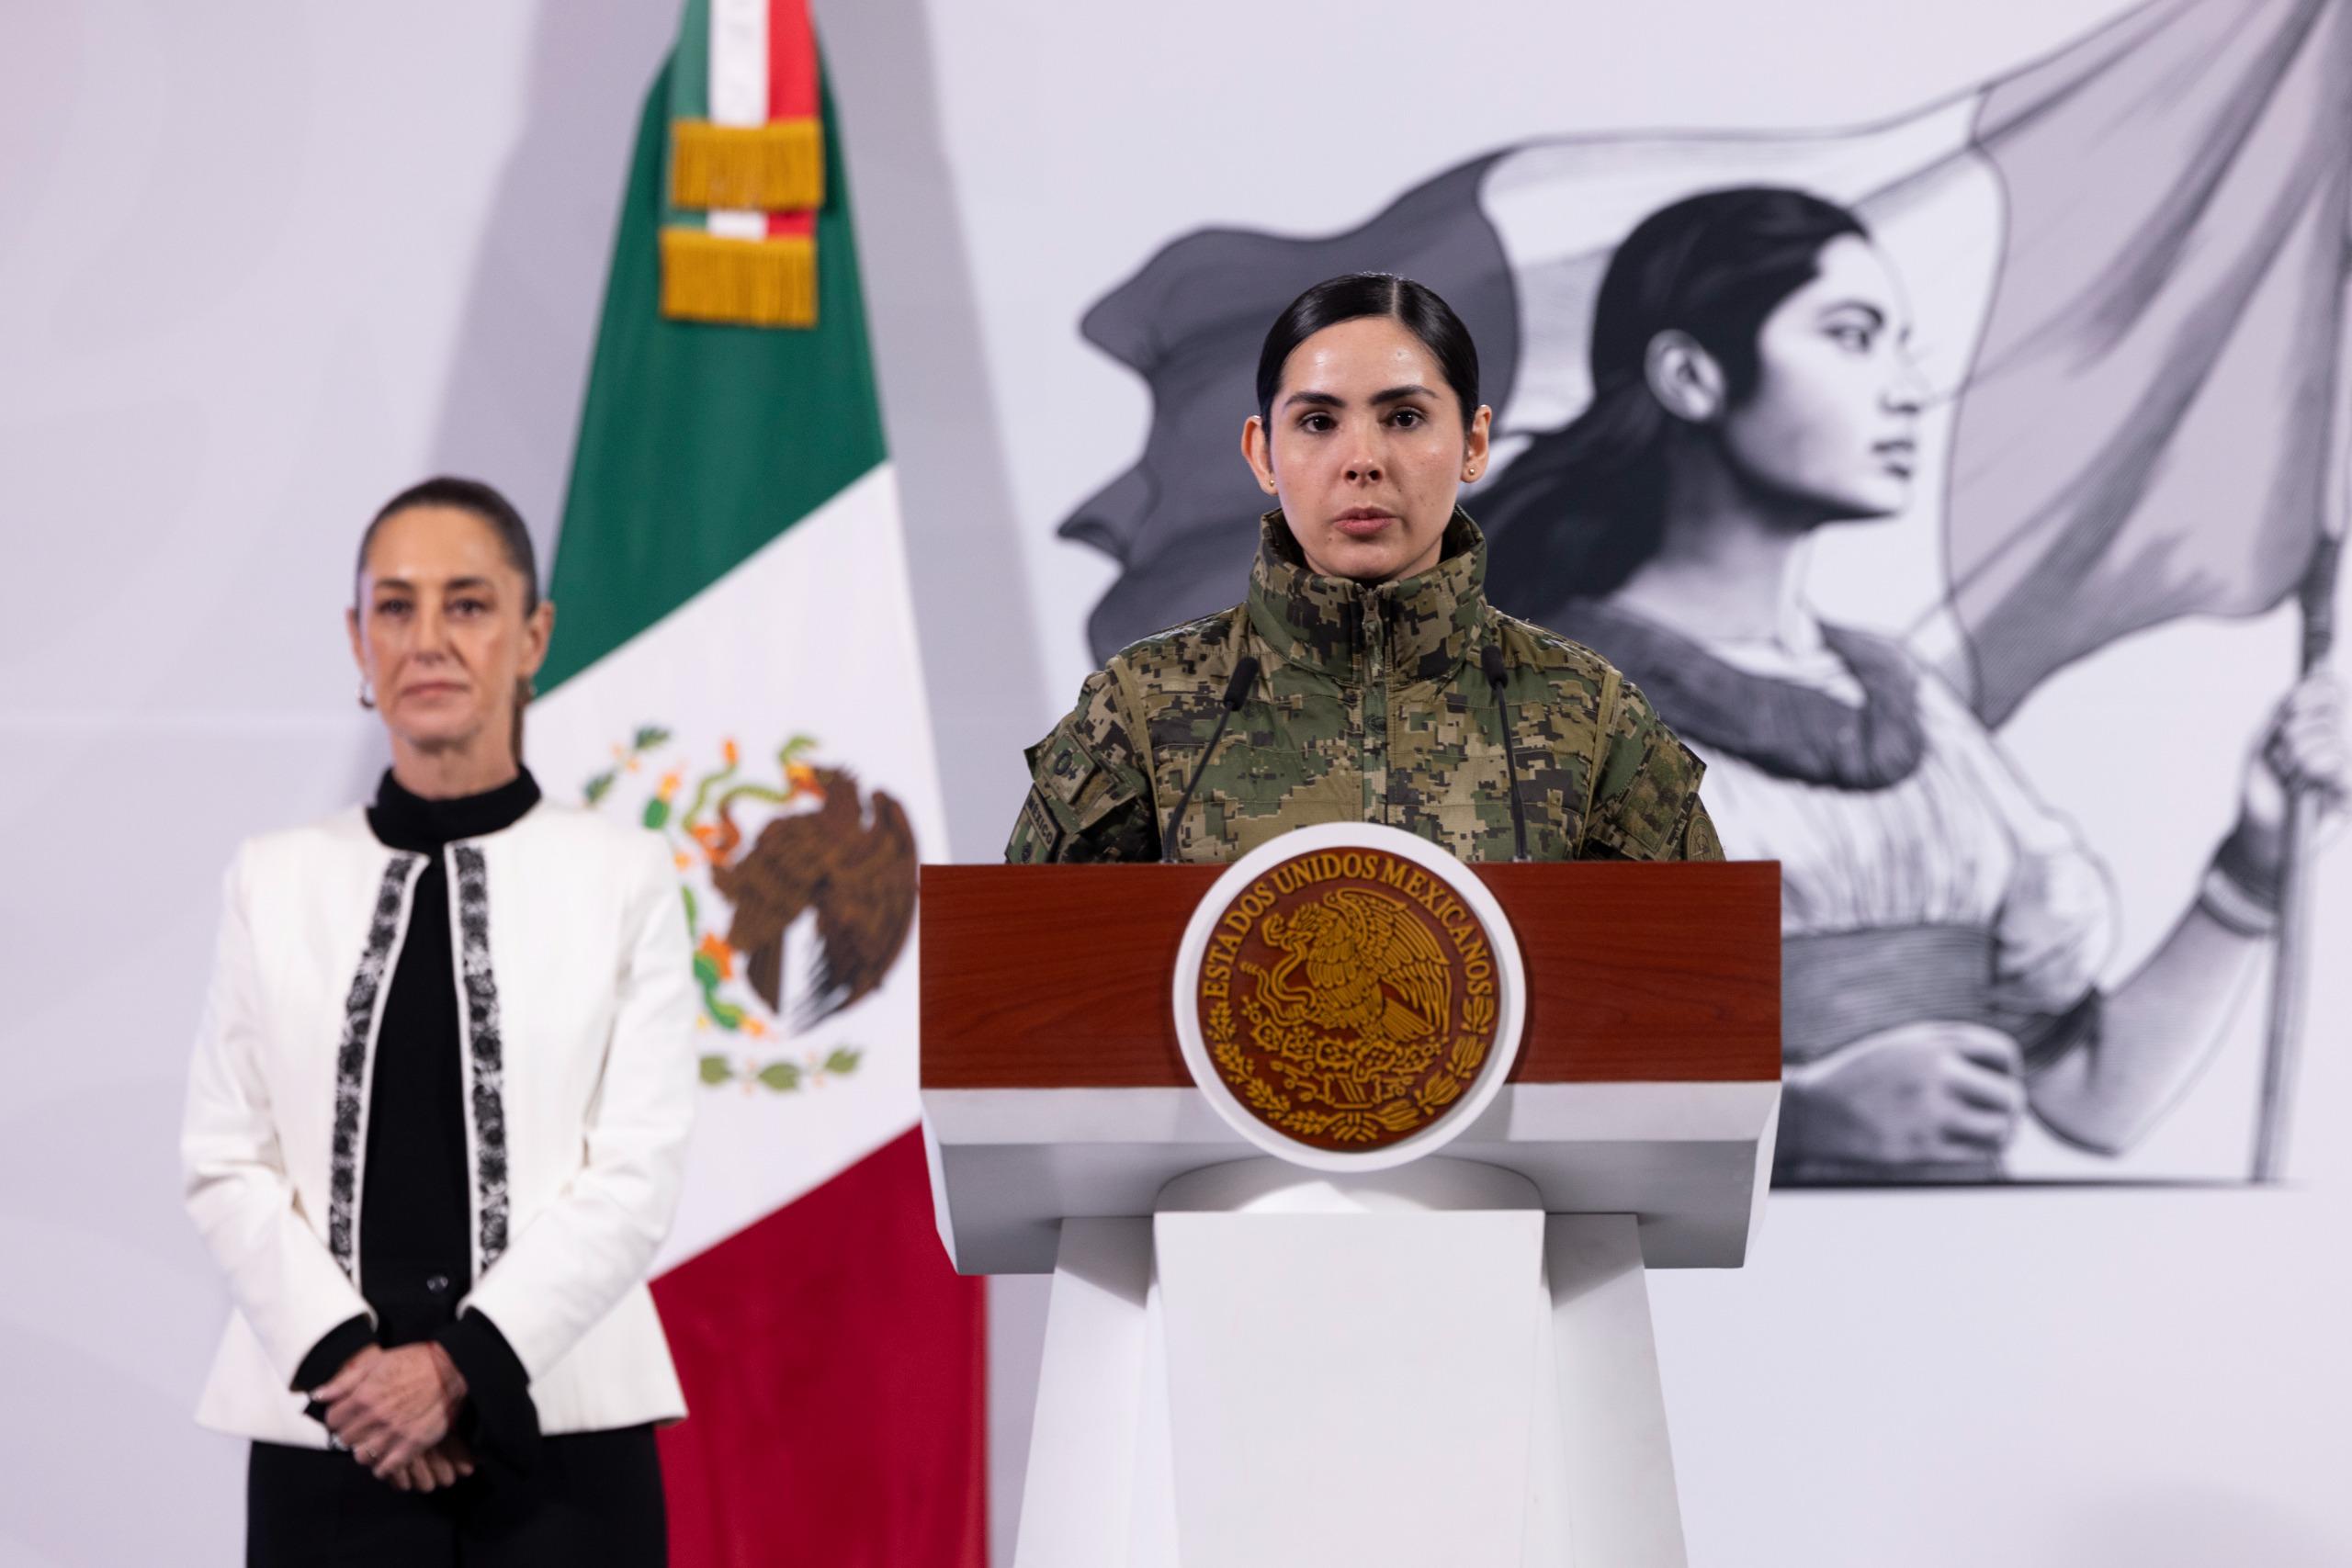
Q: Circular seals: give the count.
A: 1